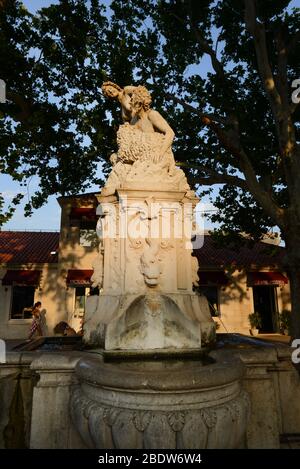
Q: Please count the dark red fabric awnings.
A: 5